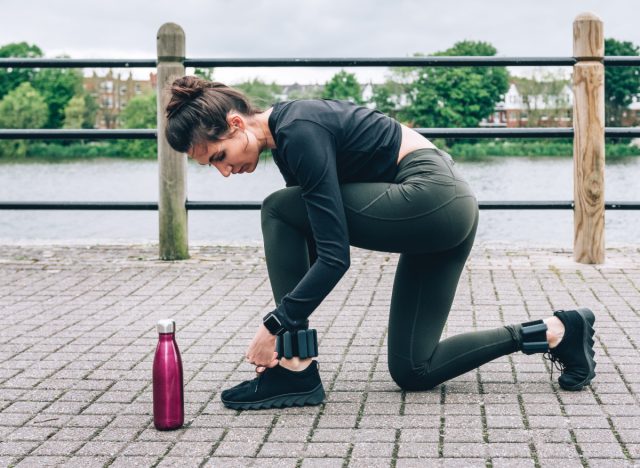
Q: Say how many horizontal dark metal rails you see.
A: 3